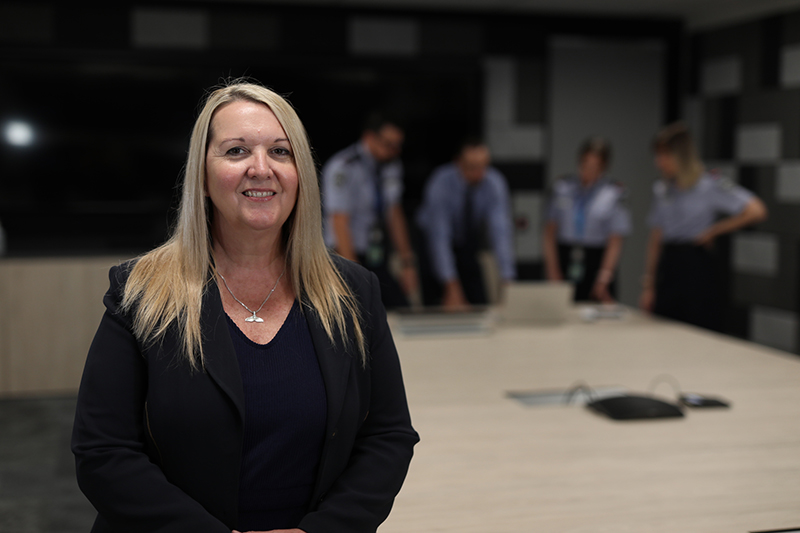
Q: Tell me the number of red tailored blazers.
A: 0